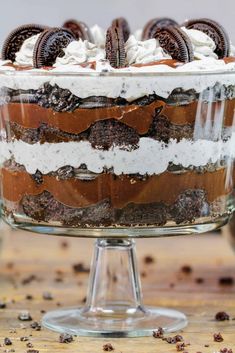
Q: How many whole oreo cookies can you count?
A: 8